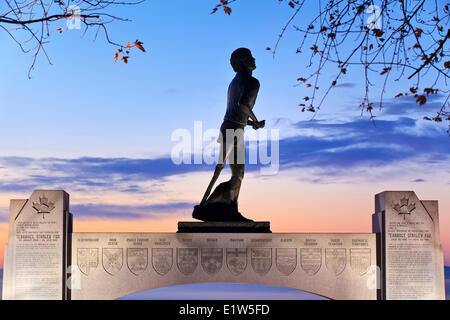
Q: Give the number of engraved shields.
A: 12